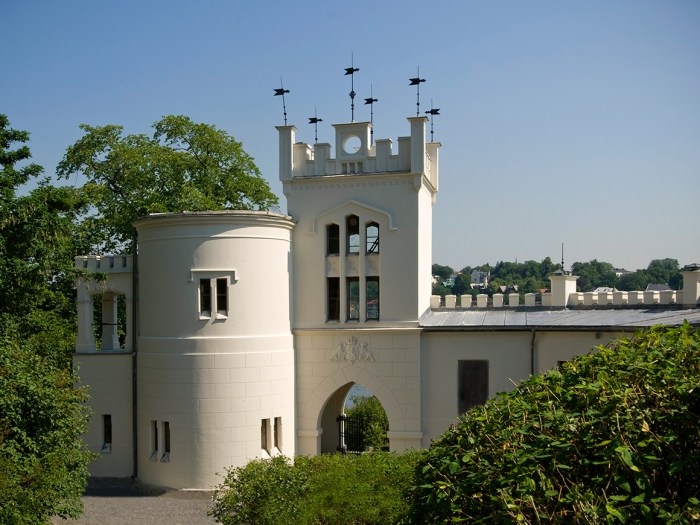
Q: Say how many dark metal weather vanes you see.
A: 6